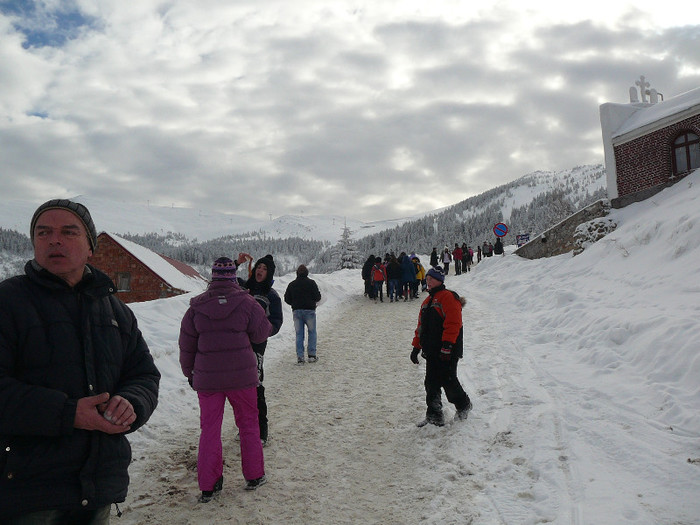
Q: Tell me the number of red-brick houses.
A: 2